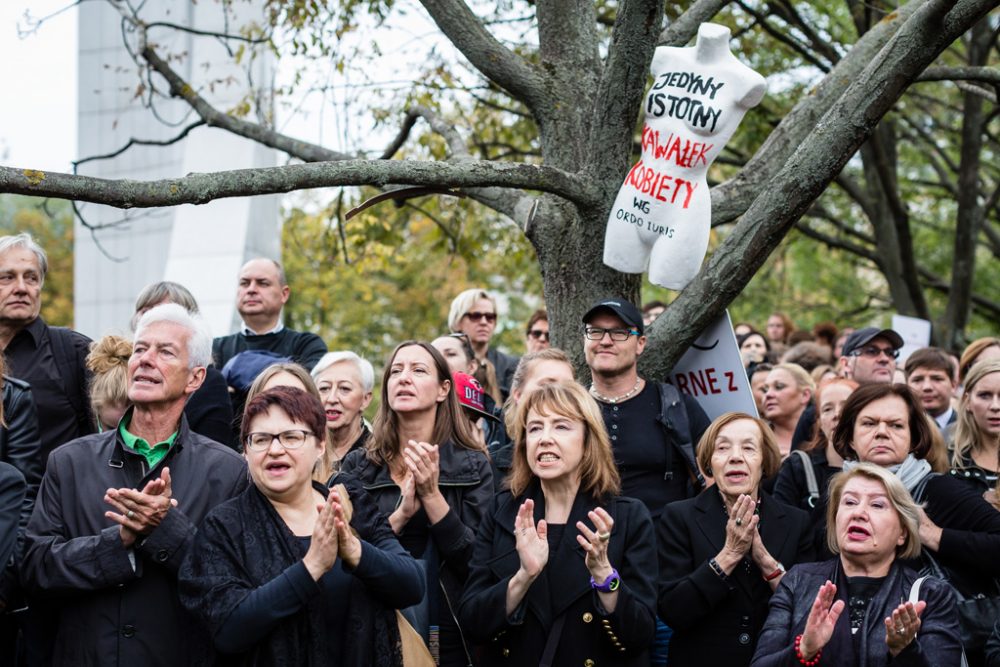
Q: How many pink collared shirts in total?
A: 0